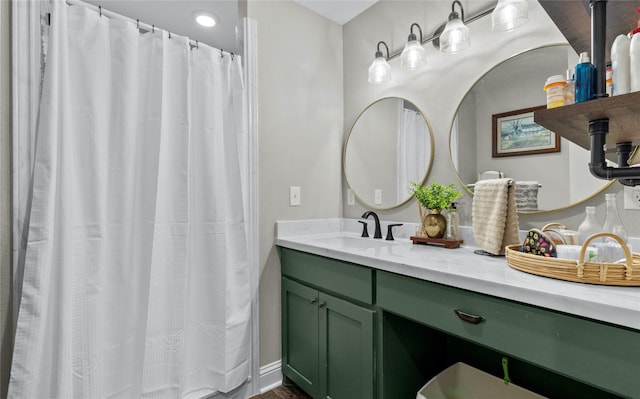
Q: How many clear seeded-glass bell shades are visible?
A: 4